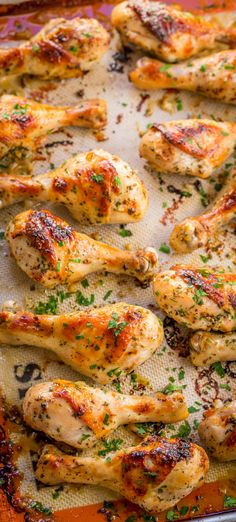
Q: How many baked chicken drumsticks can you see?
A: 14